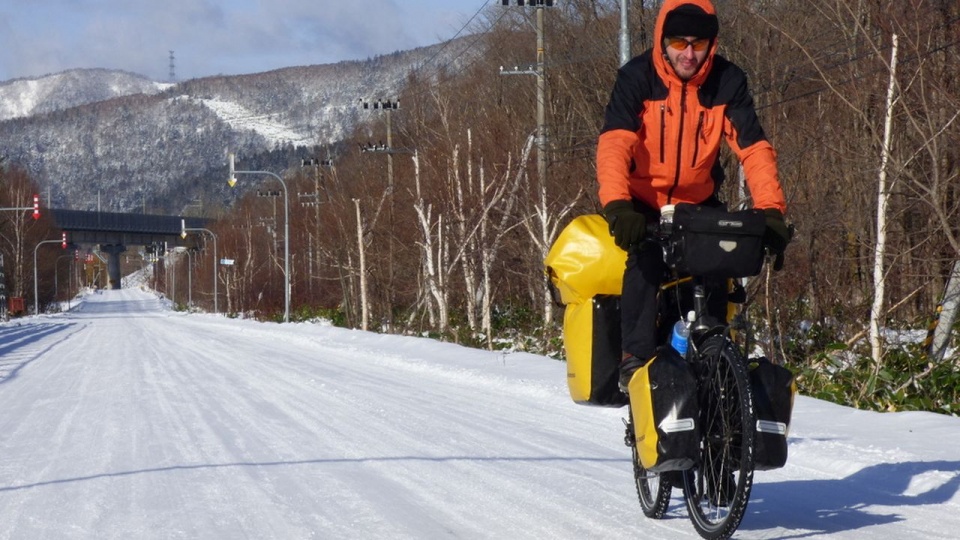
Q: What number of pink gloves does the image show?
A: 0